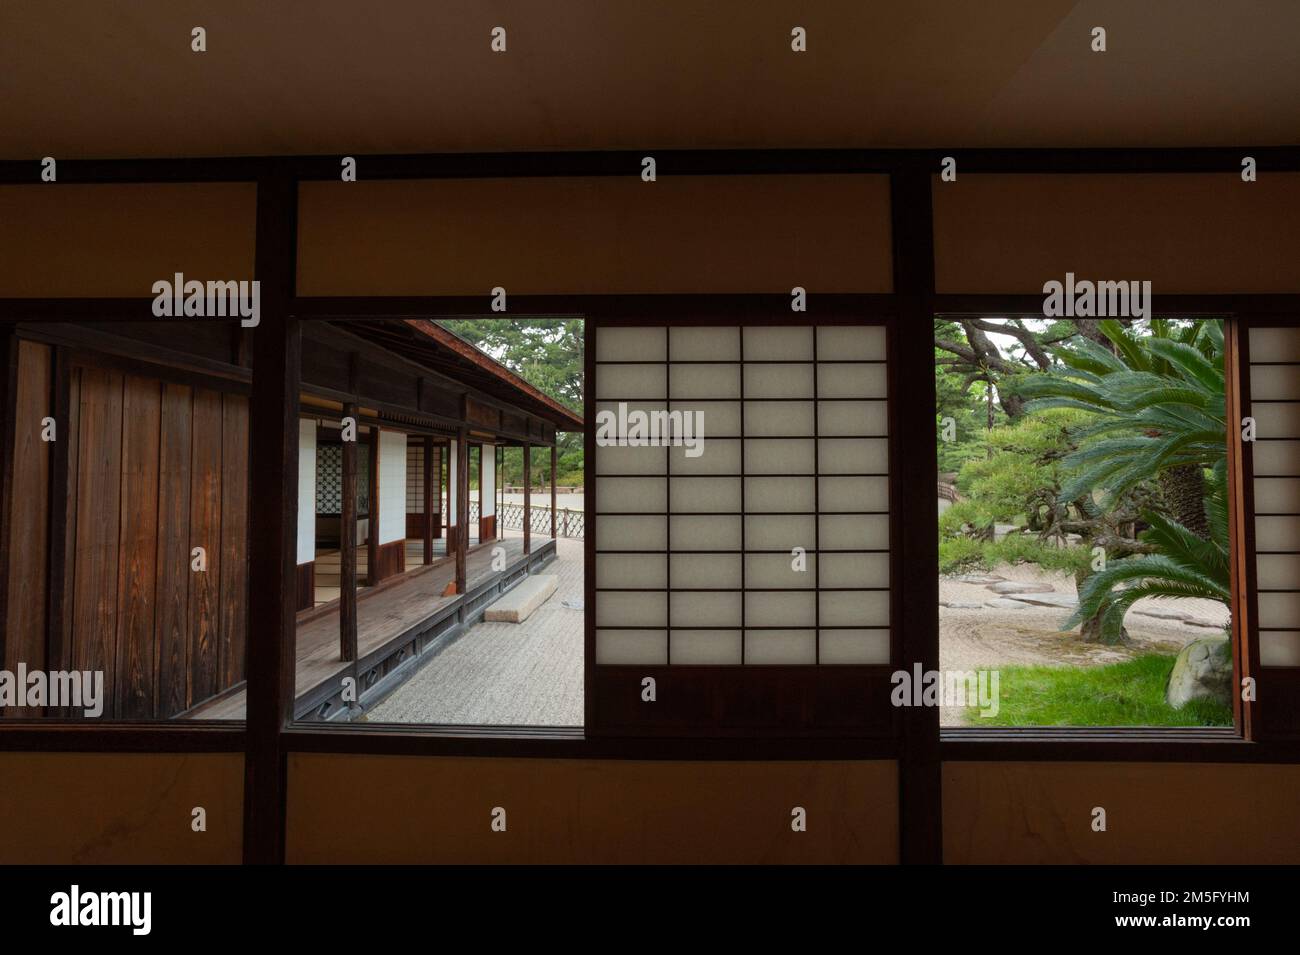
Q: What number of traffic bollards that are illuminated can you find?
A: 0